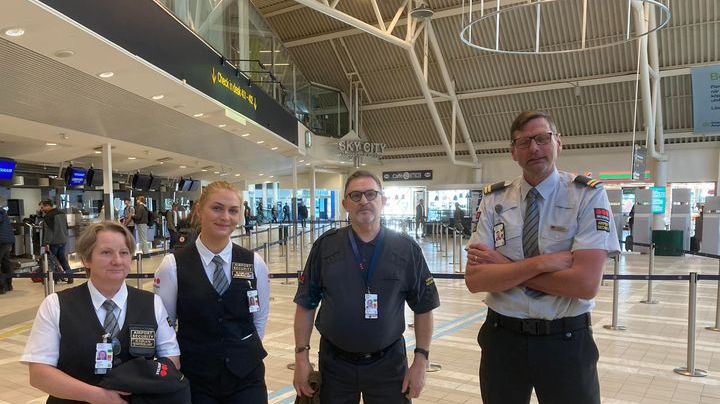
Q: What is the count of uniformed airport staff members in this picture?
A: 4